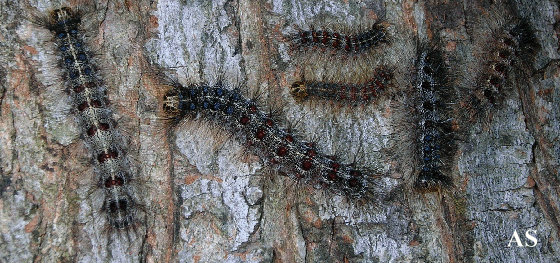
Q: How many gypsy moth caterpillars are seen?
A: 6